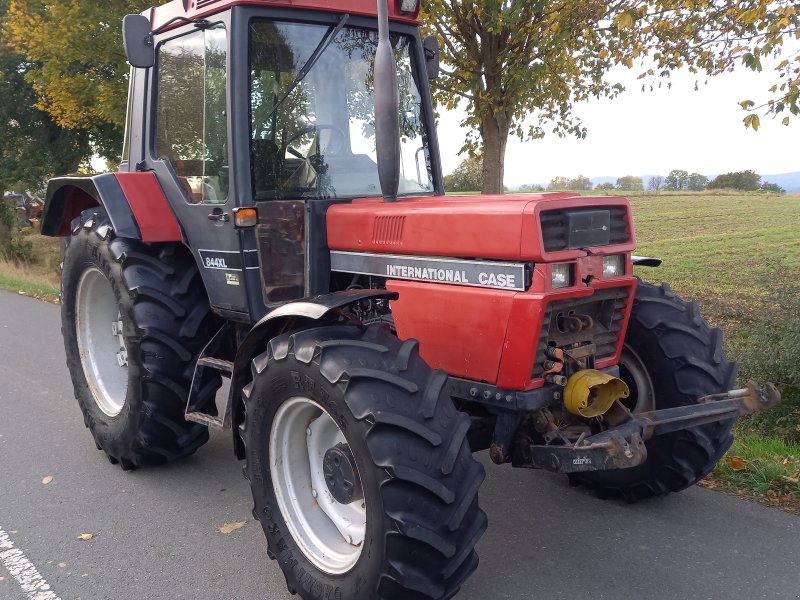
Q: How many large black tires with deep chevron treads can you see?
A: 3